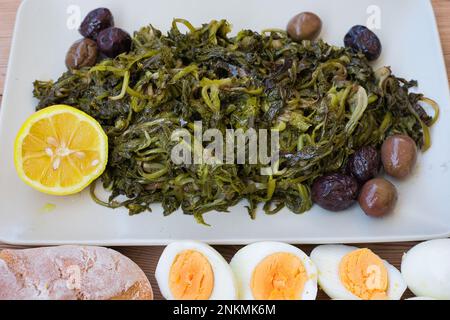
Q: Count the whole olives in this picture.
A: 9